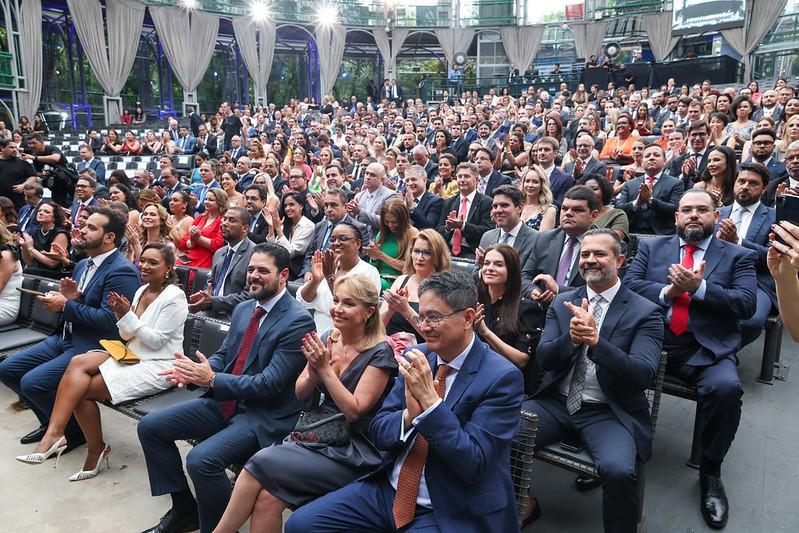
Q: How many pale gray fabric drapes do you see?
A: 11